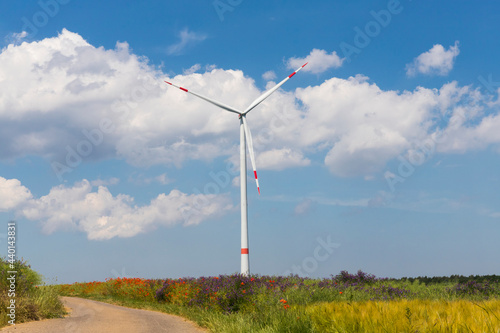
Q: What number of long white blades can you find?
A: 3